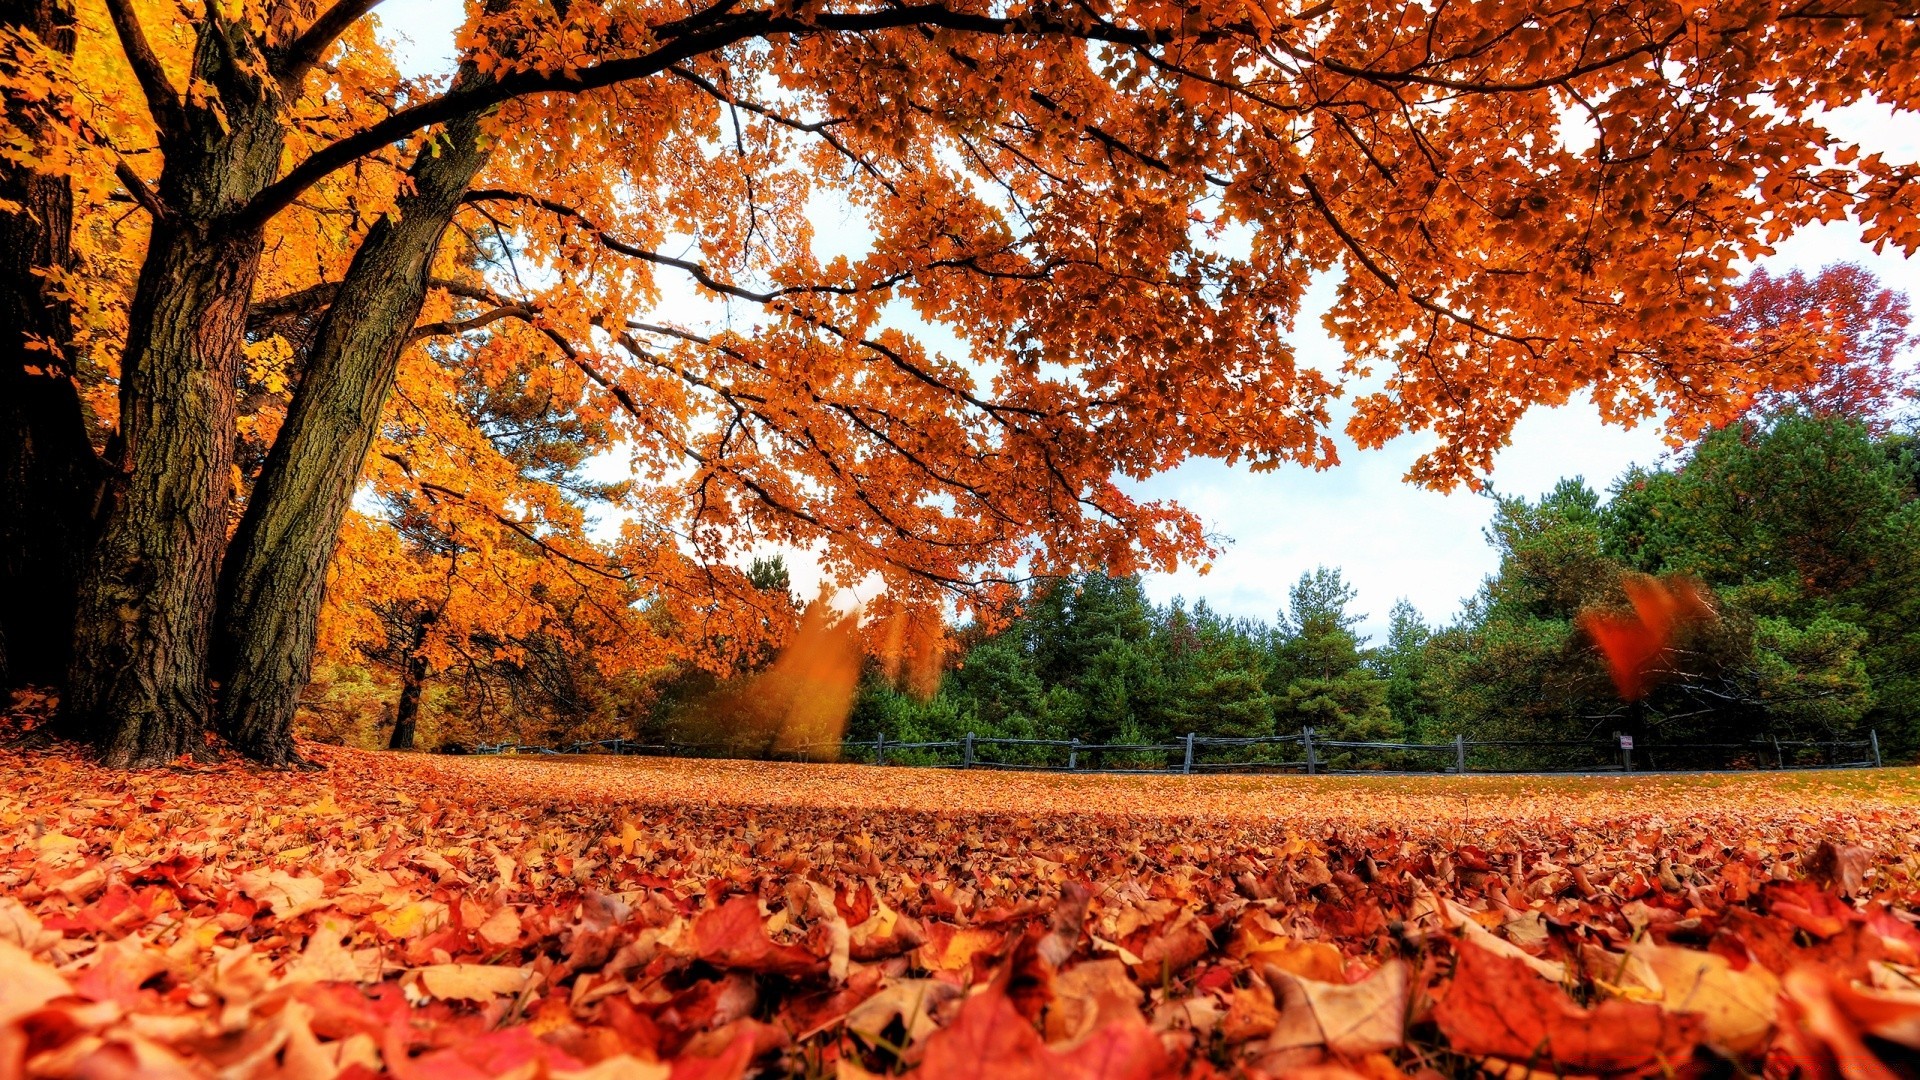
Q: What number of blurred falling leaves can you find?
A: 3